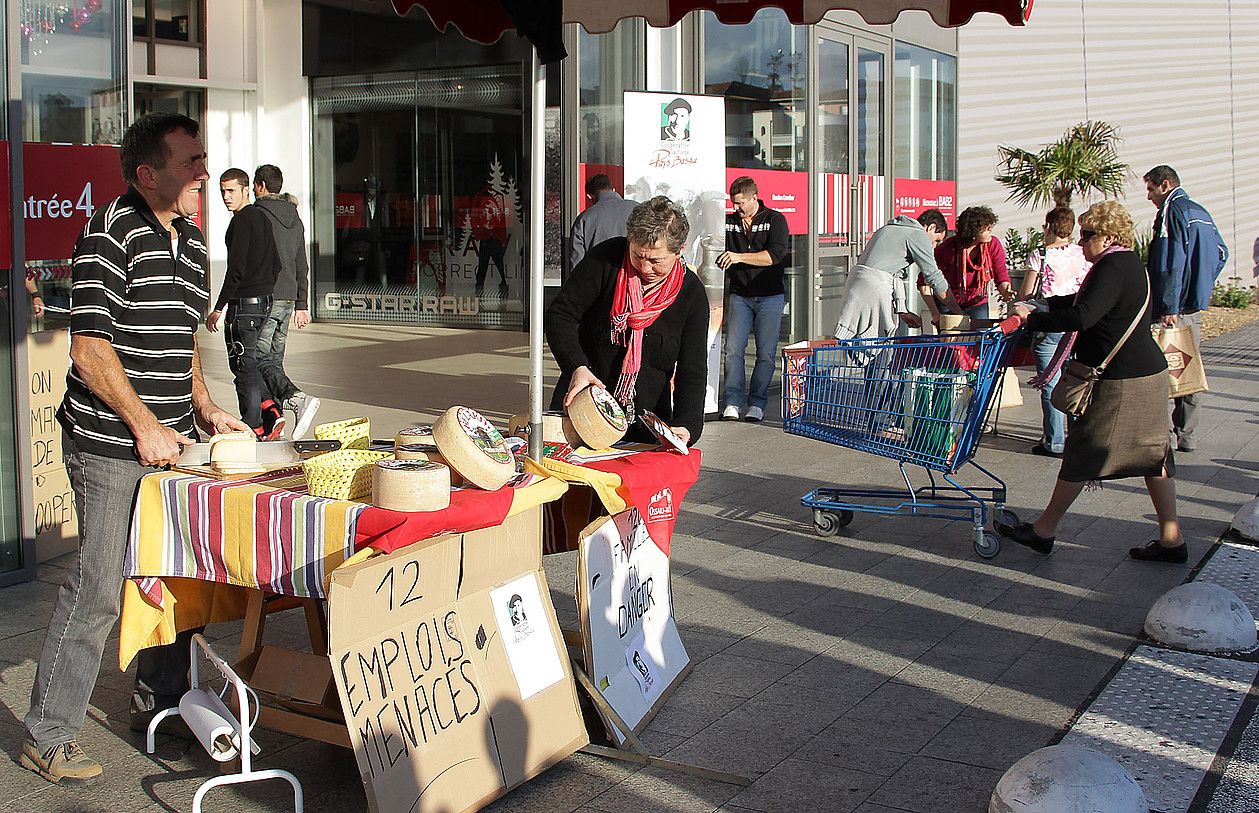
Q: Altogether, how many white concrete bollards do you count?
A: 3